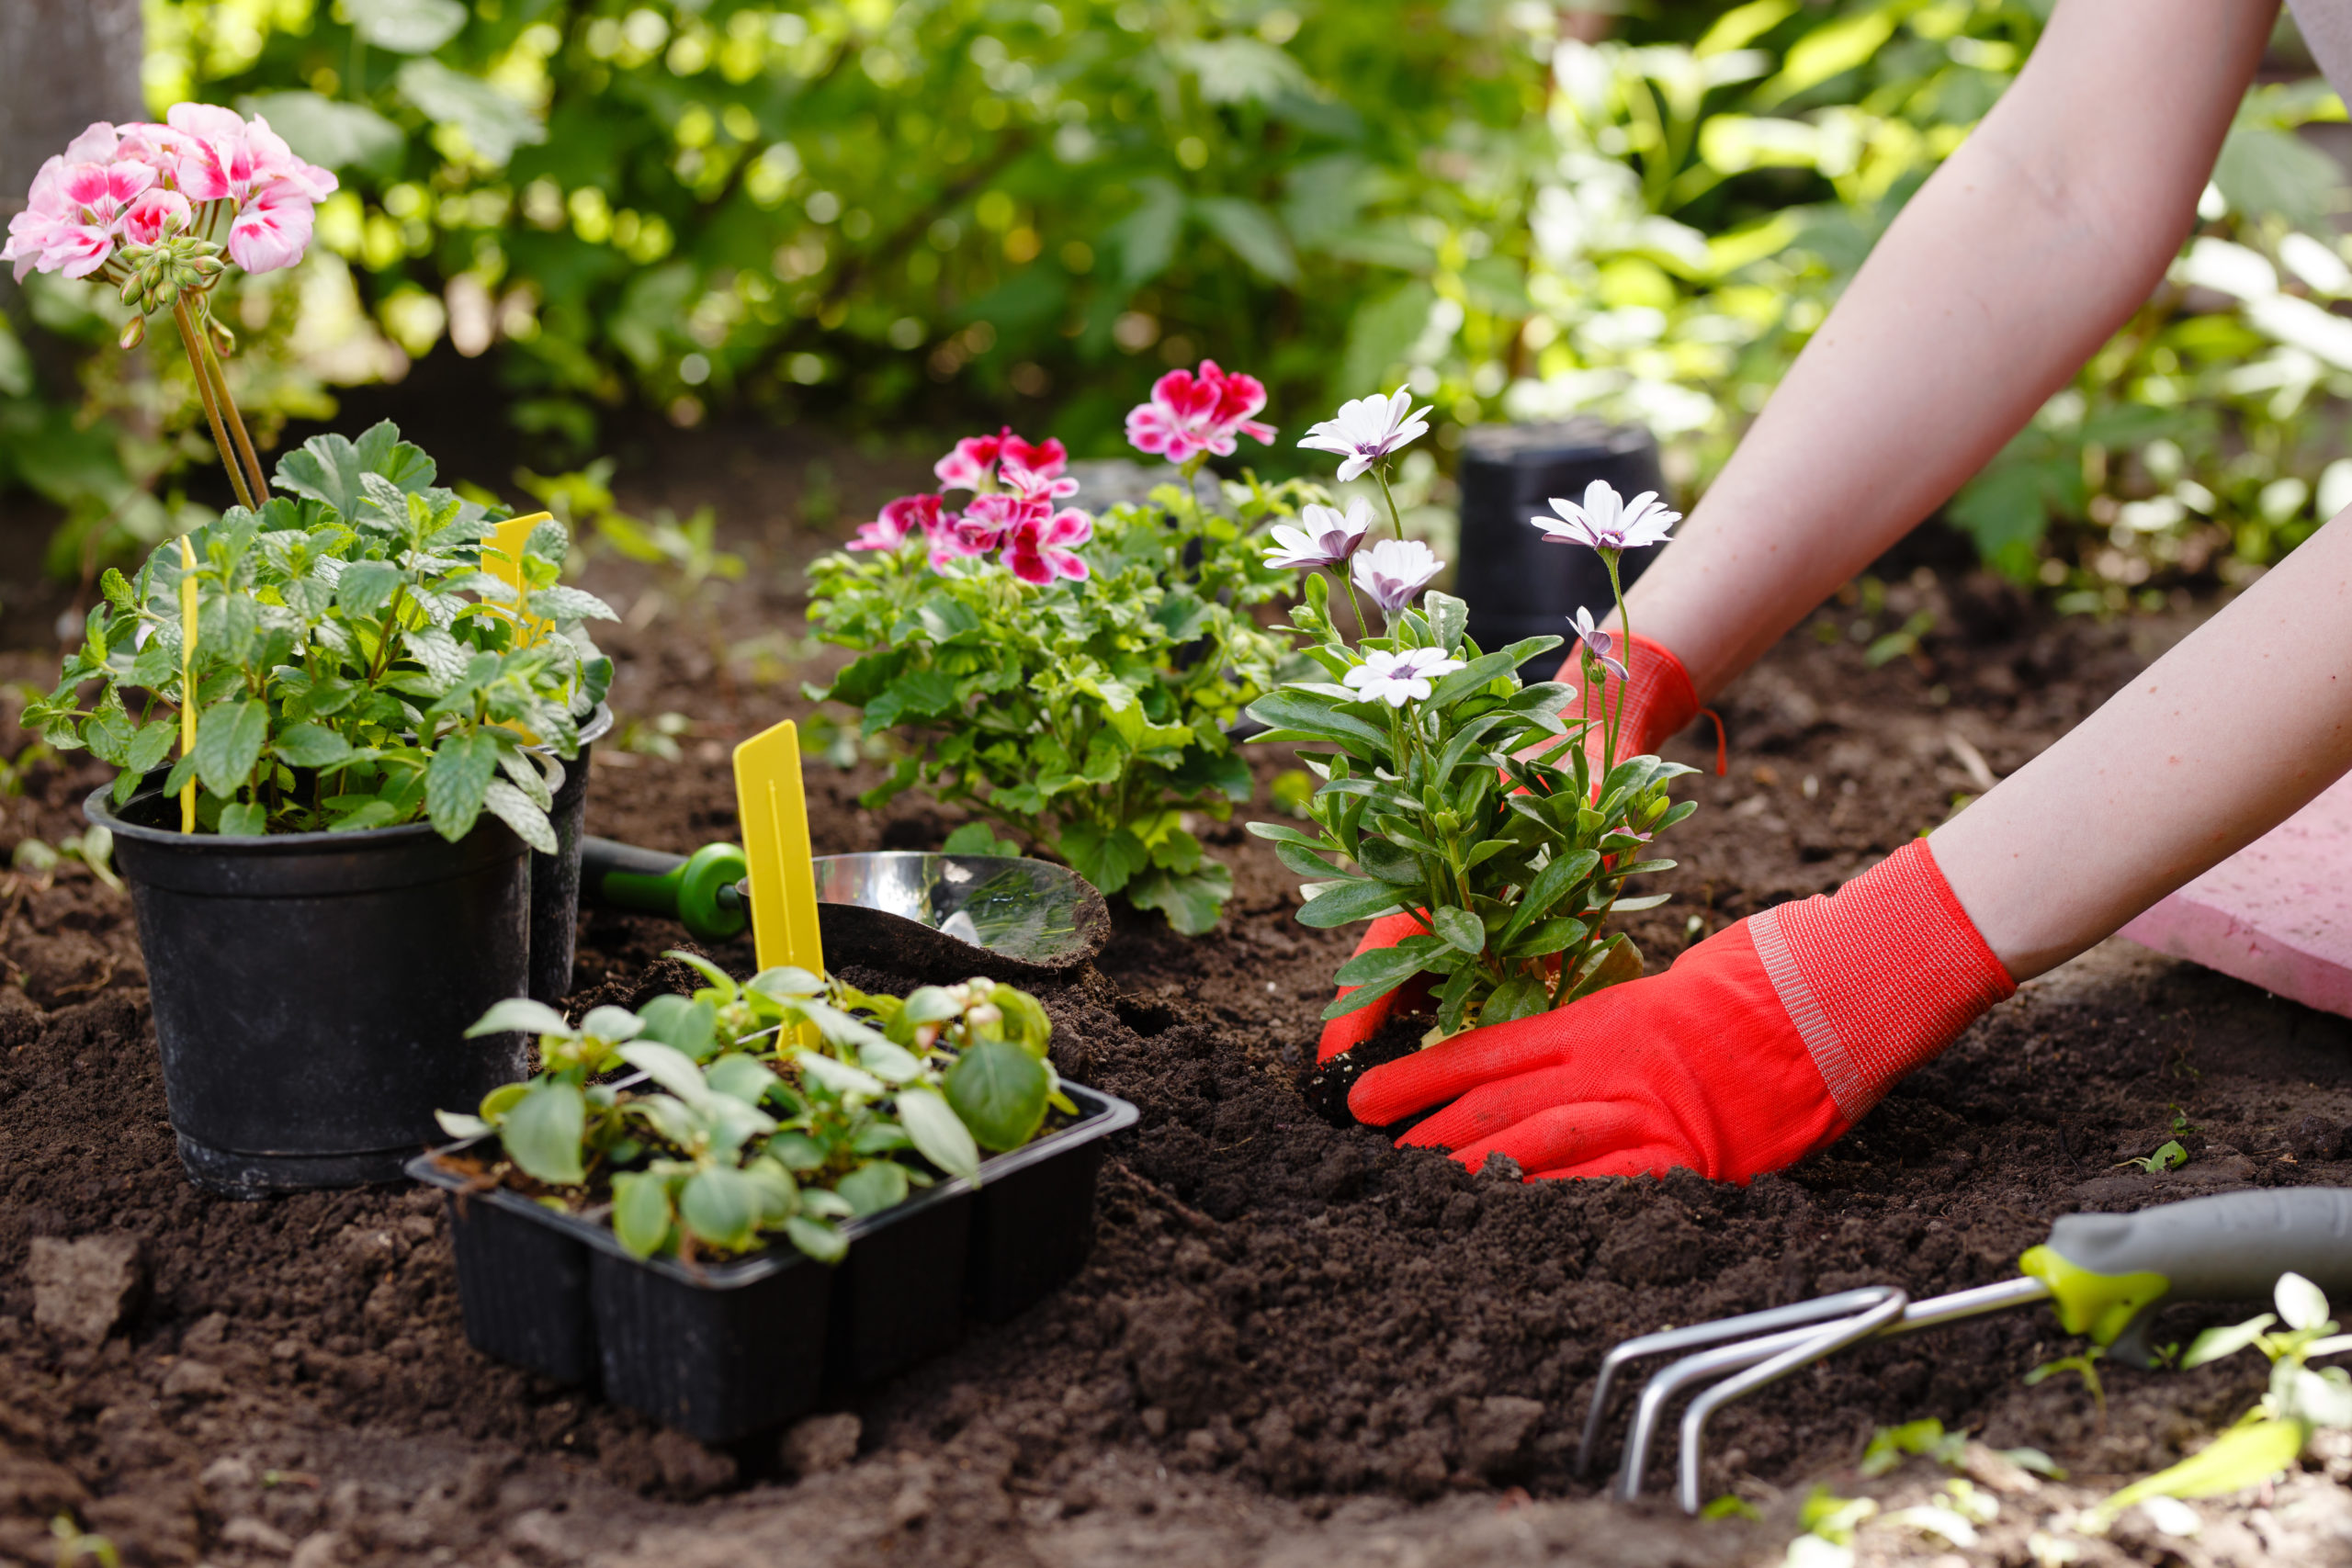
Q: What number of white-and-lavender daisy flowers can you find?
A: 6